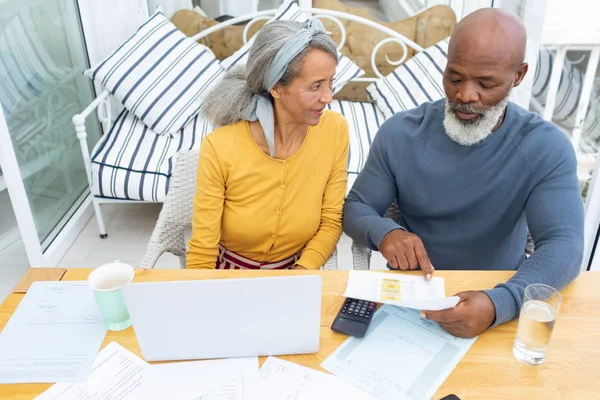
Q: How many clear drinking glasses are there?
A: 1